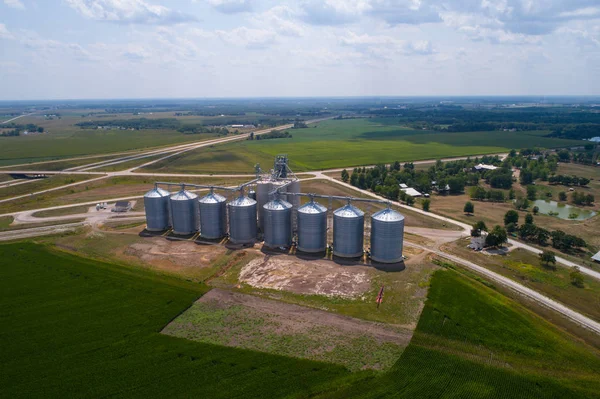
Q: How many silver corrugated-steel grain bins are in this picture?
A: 8